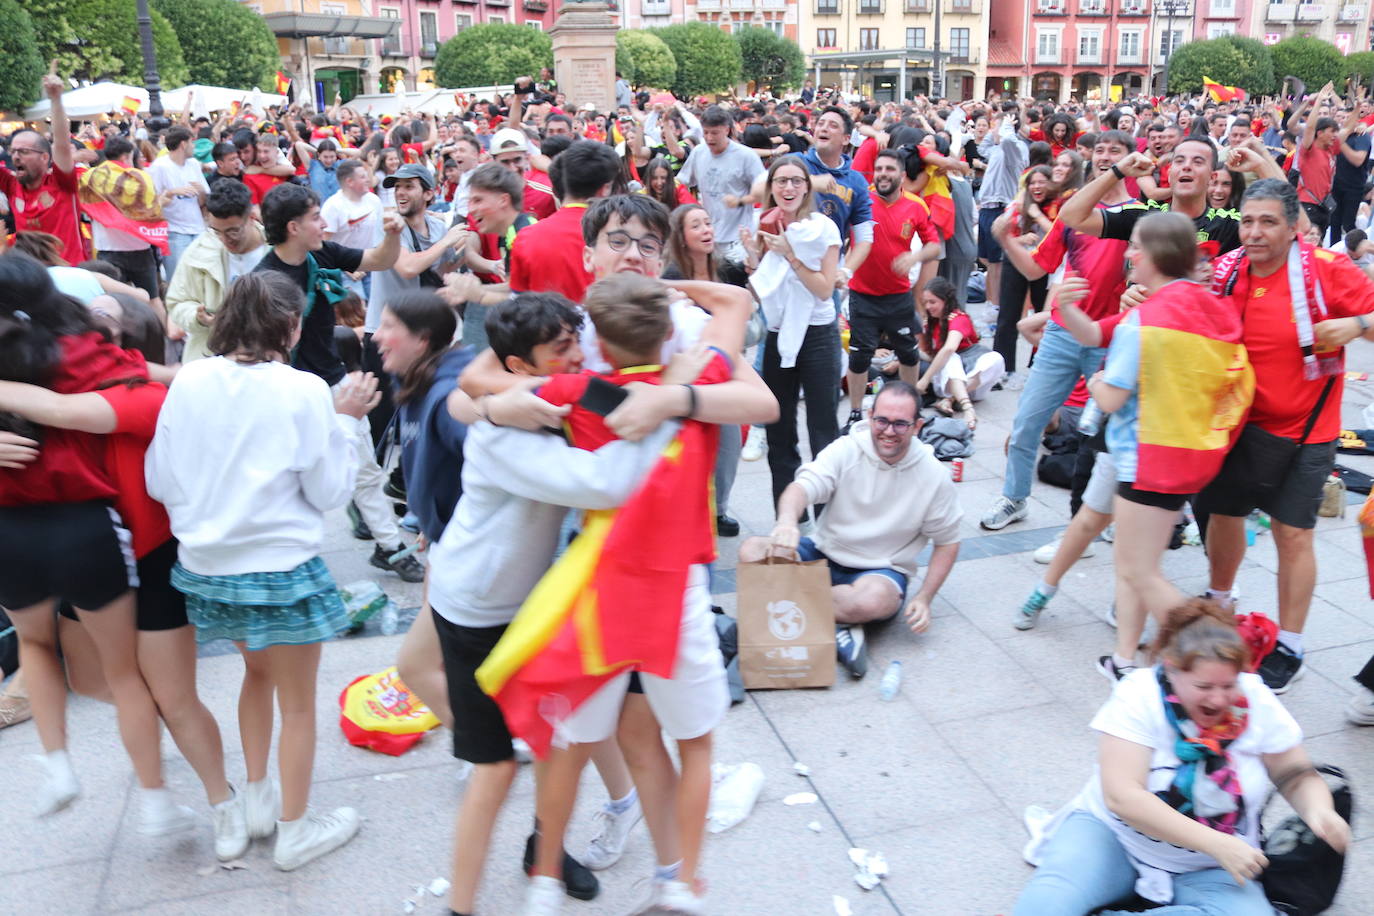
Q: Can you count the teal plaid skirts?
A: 1